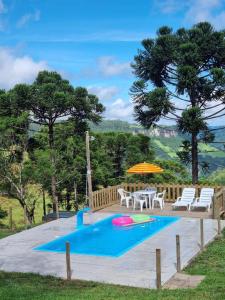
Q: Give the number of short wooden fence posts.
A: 5